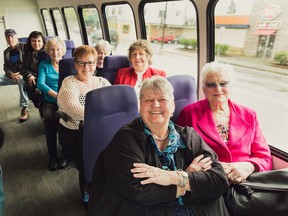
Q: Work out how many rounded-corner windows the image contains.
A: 7